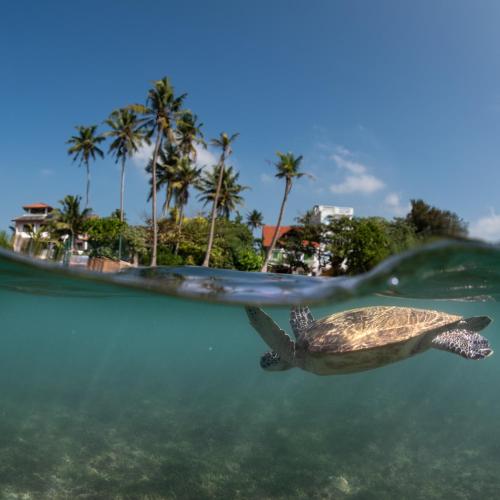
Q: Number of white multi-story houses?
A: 2